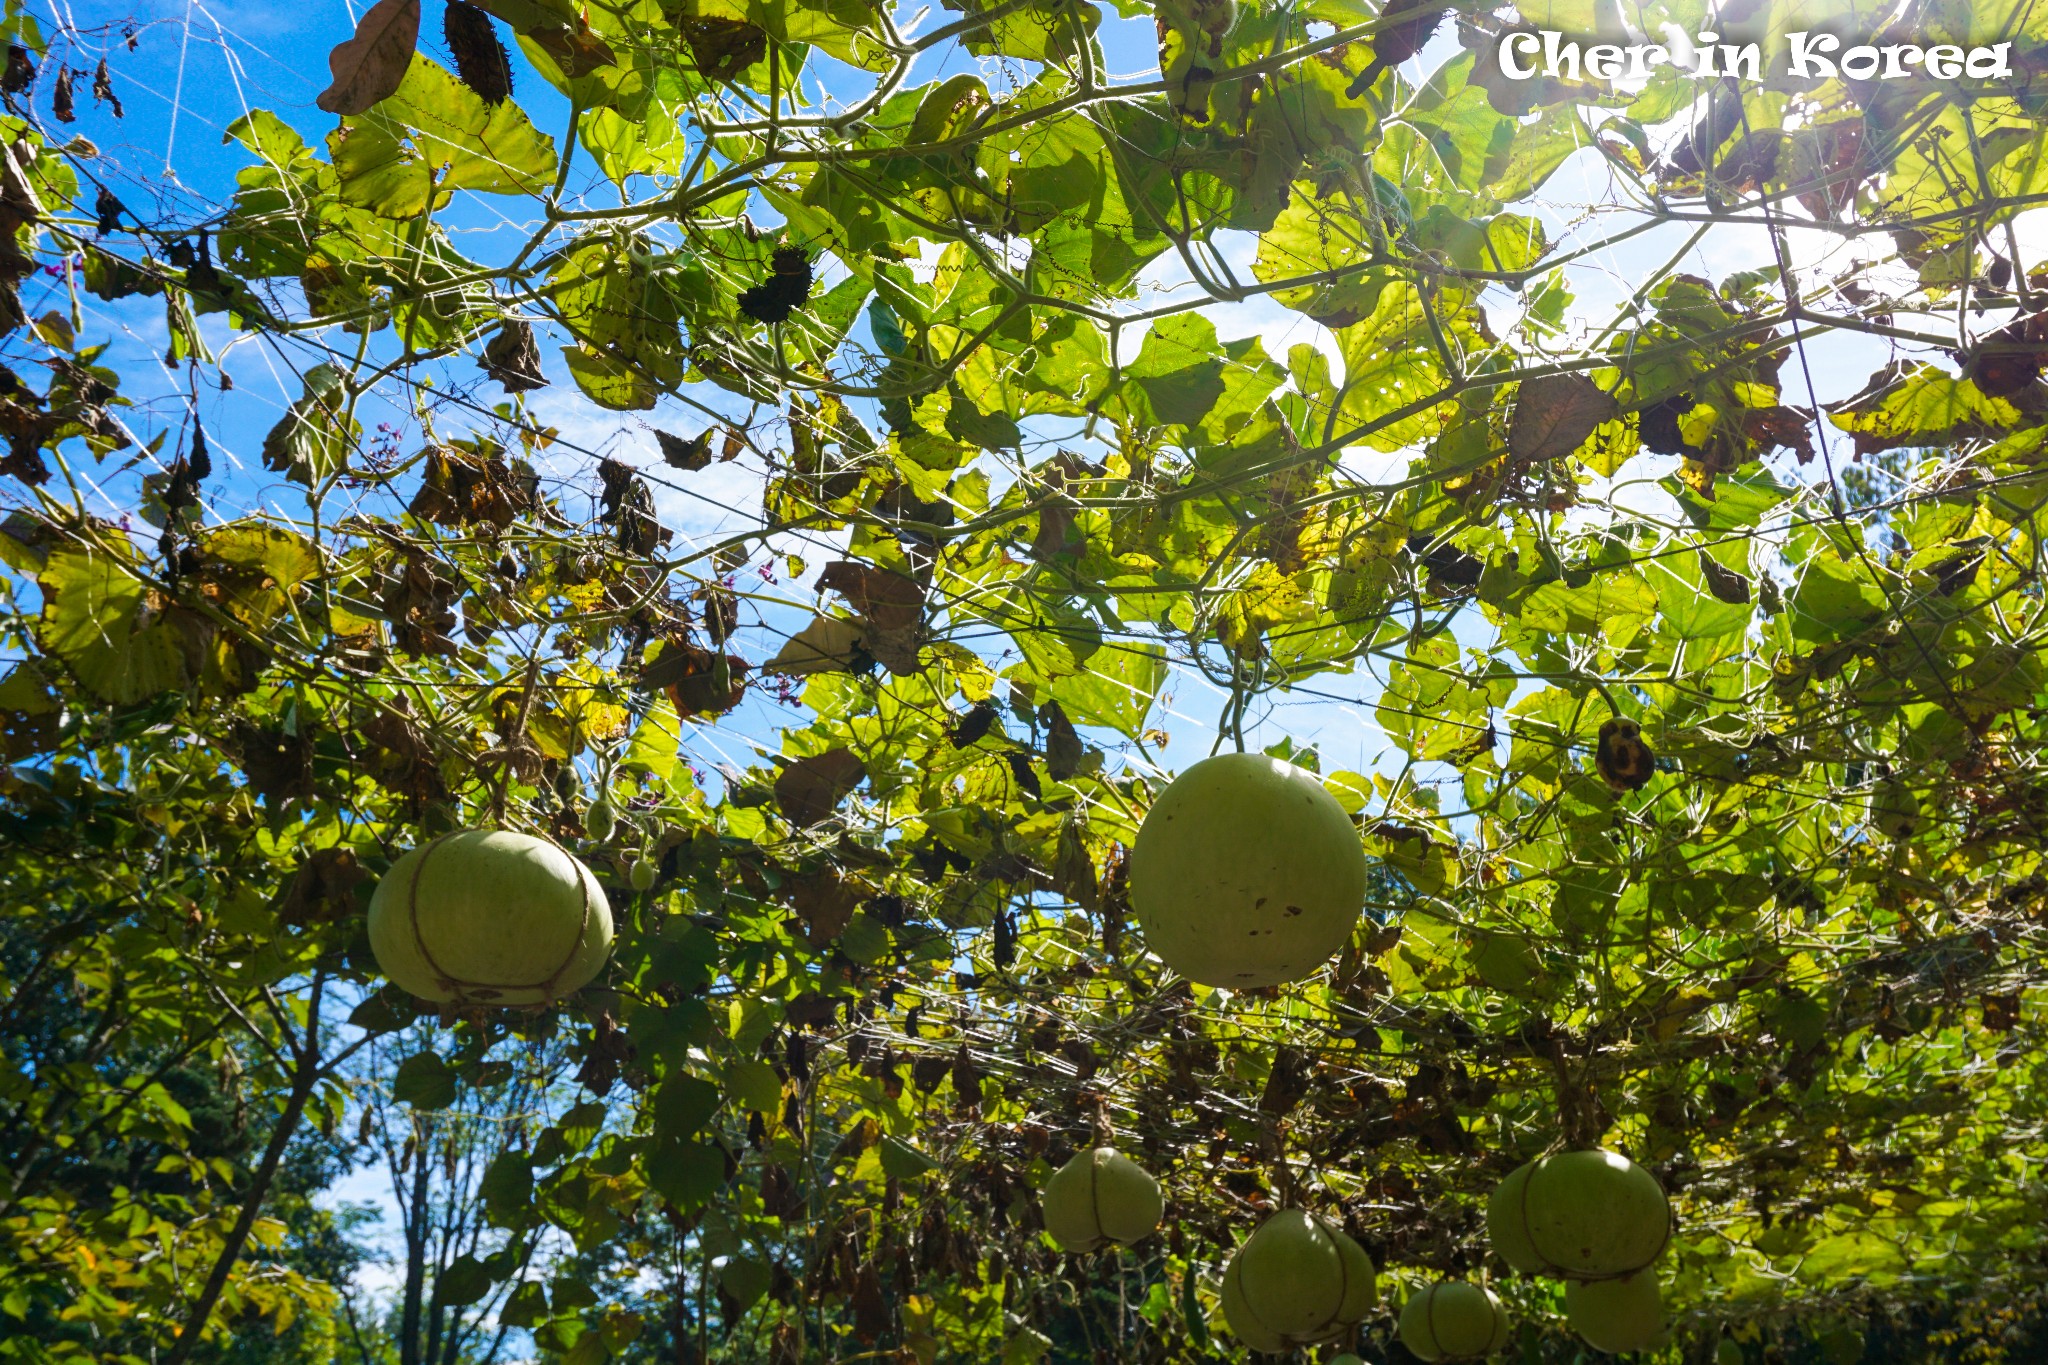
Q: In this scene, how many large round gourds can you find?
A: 7